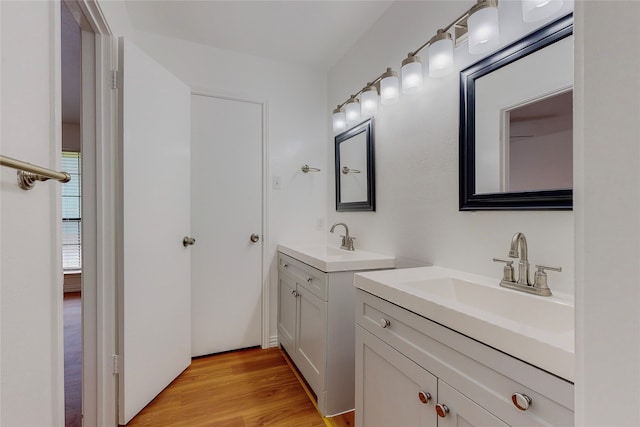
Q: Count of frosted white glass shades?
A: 8